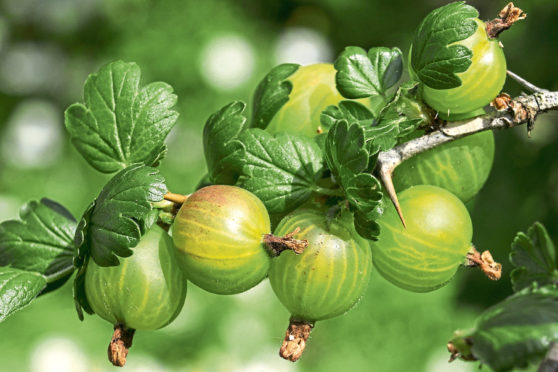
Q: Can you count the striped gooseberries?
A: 7